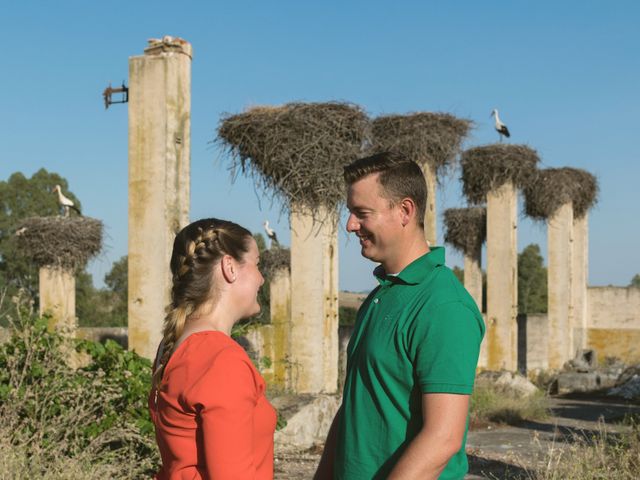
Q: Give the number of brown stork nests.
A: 7